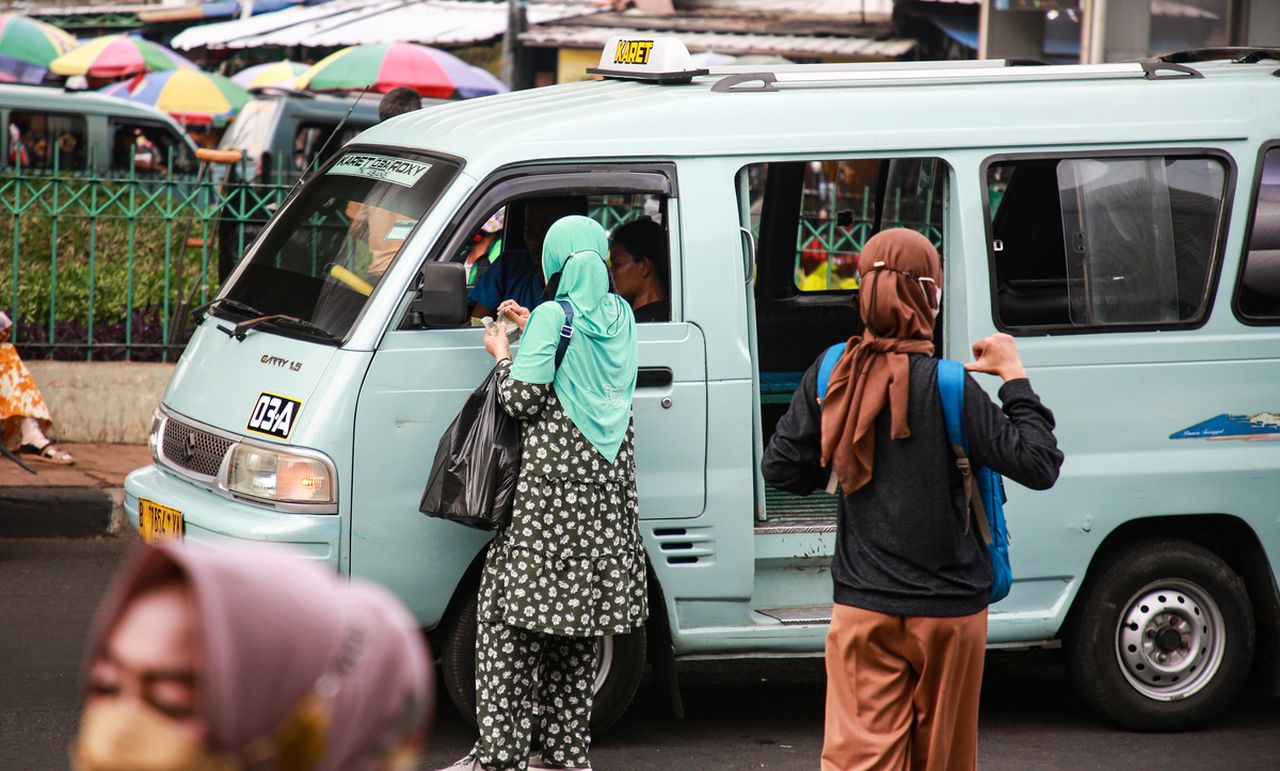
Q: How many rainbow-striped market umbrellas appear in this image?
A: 5